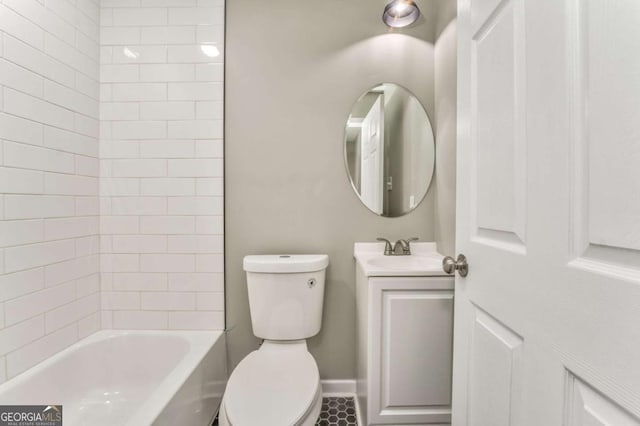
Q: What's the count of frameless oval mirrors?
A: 1